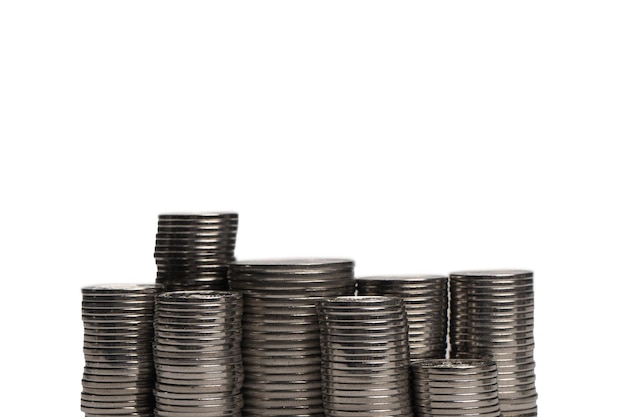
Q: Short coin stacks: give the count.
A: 1